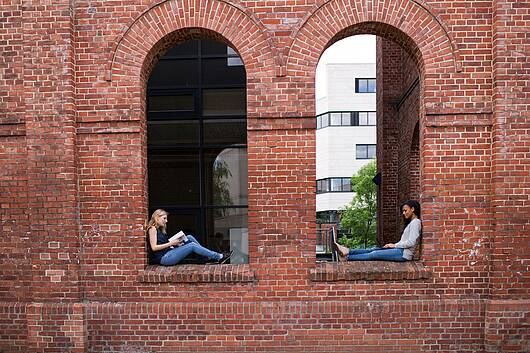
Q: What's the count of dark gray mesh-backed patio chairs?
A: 0